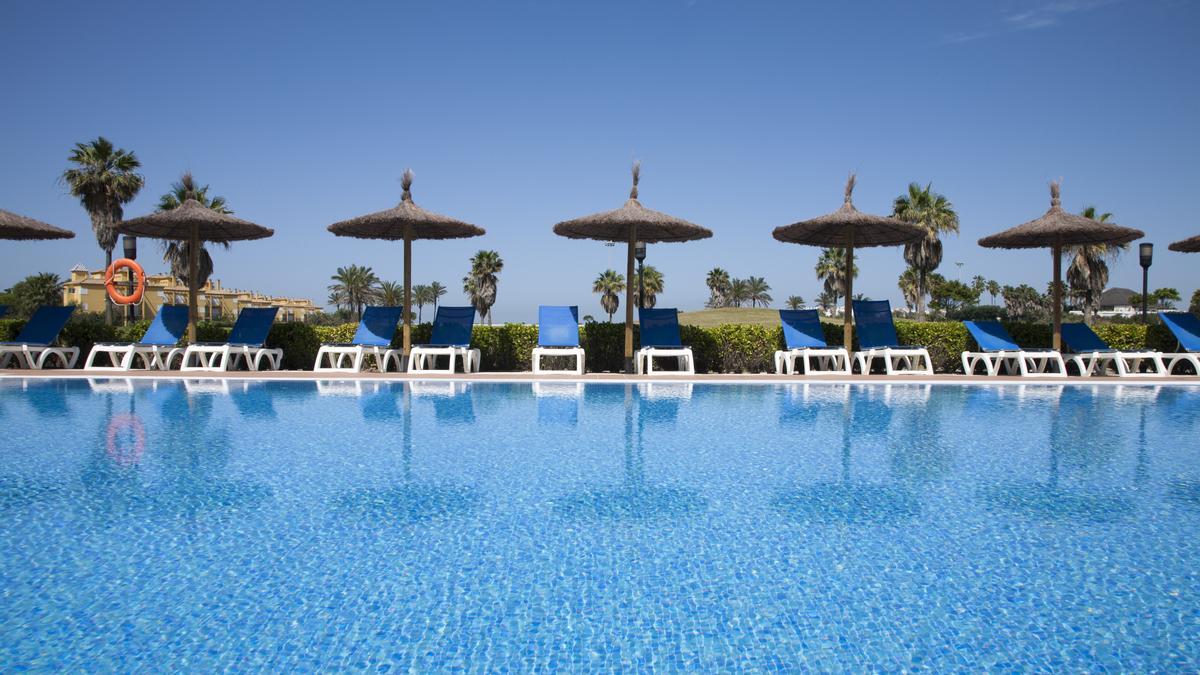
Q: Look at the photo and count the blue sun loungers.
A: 12